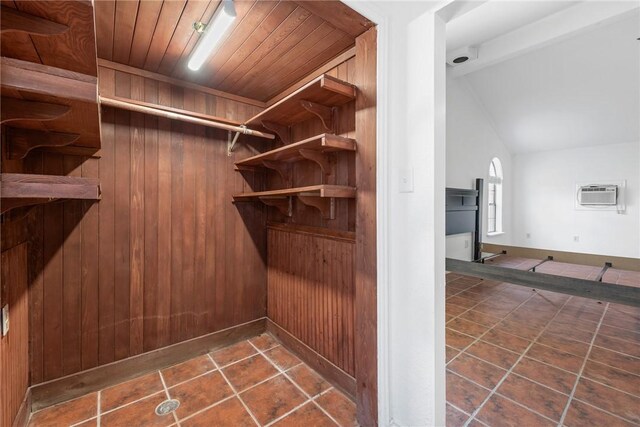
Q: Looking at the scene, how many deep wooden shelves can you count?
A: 6